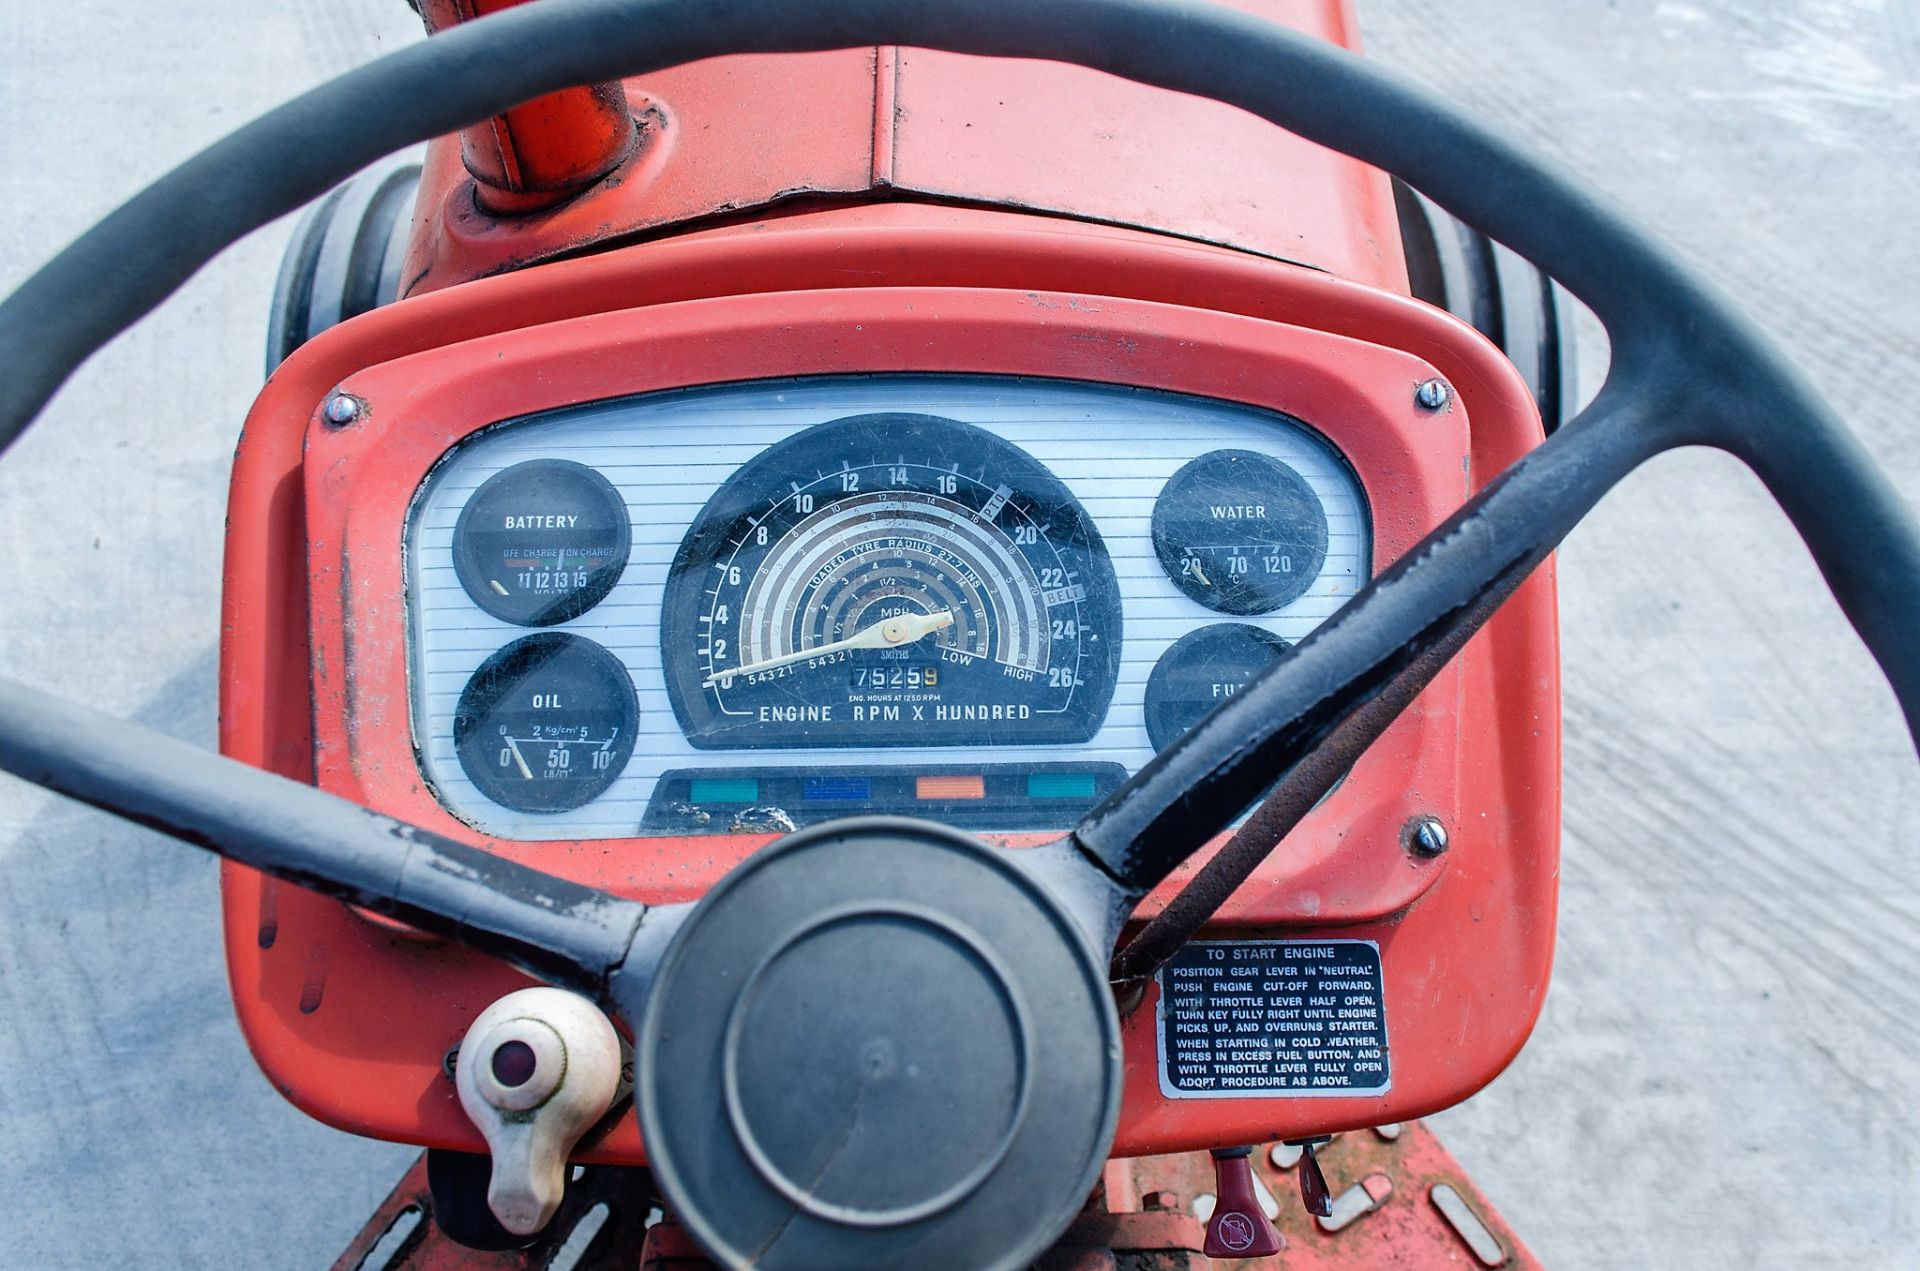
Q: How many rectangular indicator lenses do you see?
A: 4